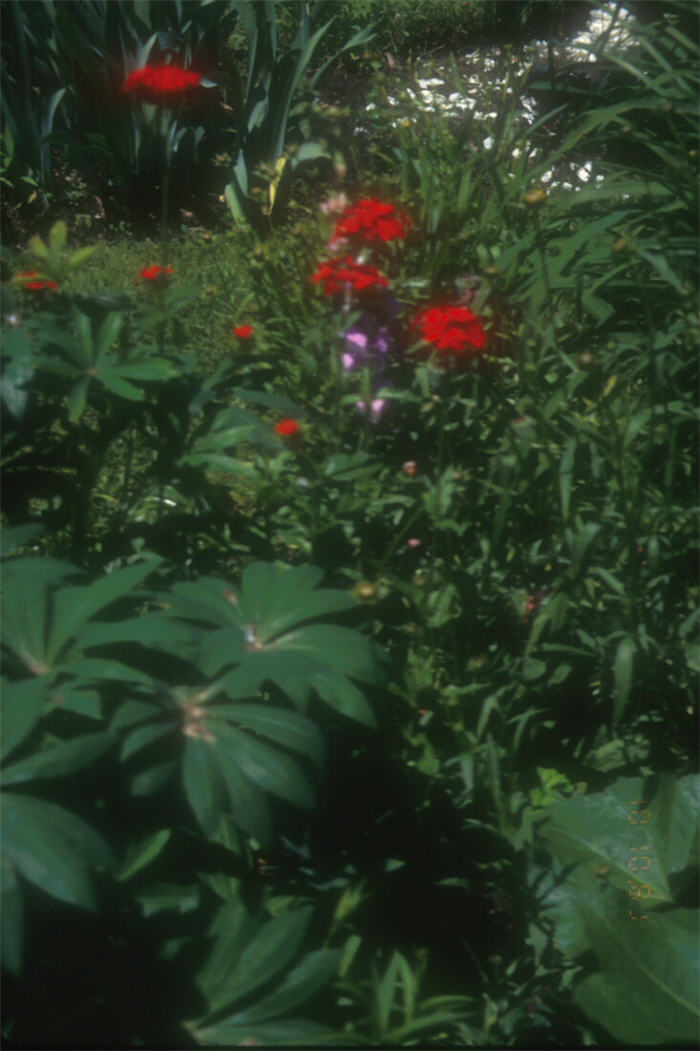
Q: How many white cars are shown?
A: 0